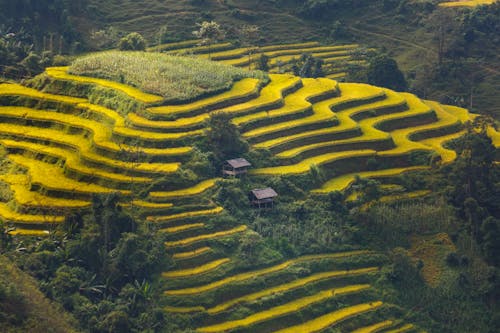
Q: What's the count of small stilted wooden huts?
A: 2